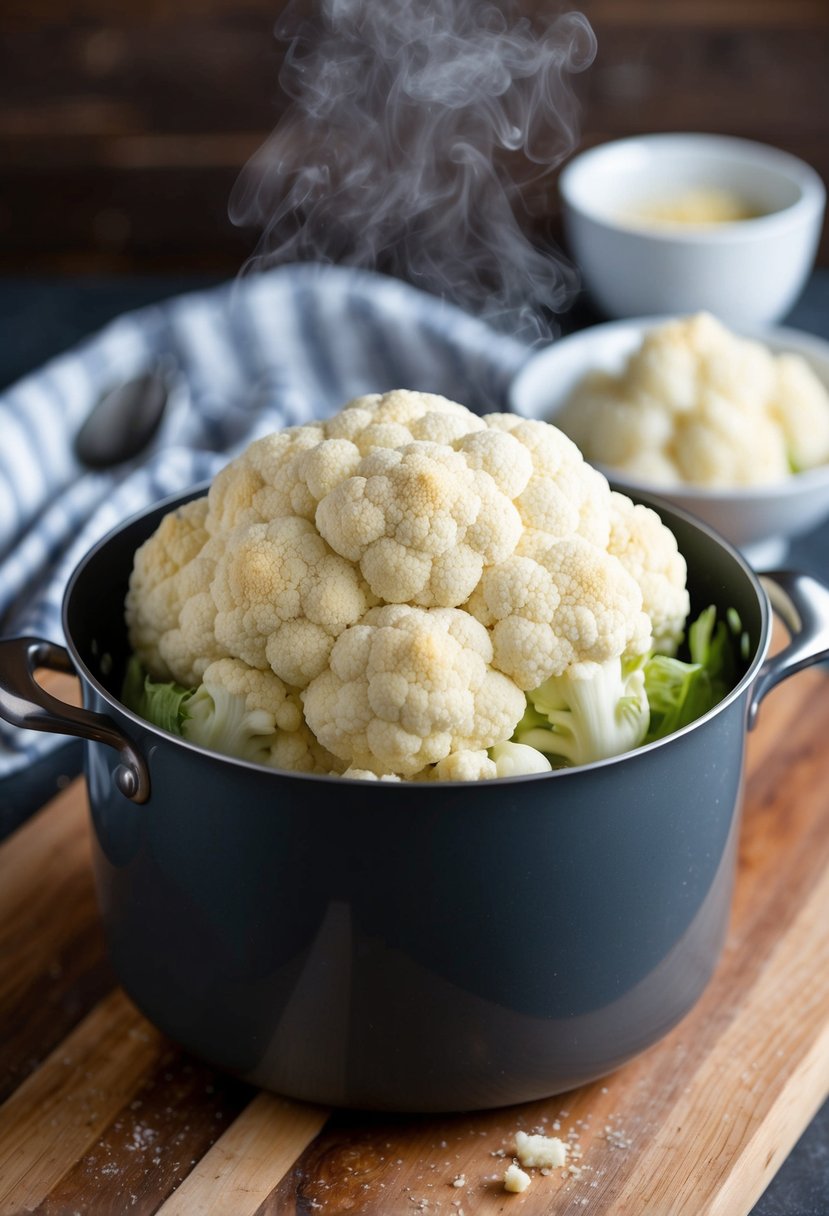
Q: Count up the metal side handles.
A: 2